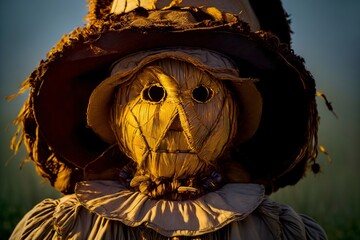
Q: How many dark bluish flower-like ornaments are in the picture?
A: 2